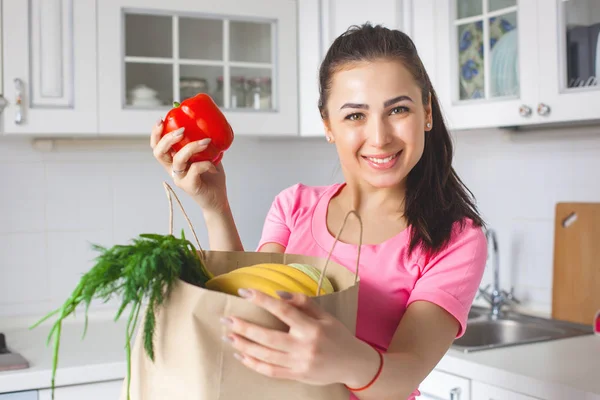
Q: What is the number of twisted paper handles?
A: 2